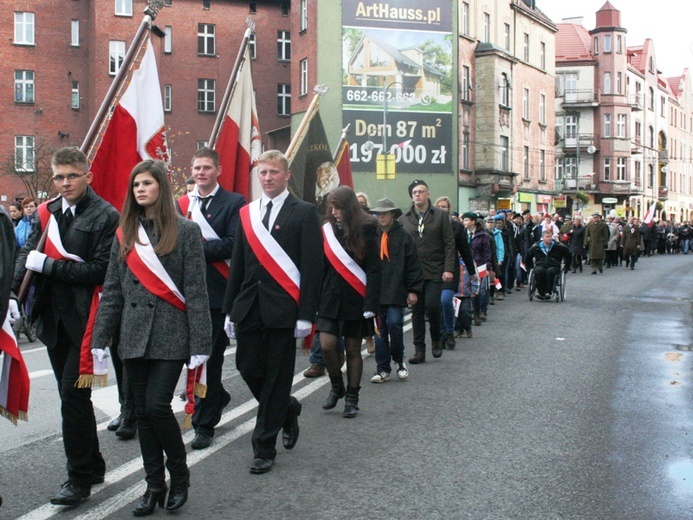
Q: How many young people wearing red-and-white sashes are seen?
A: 5